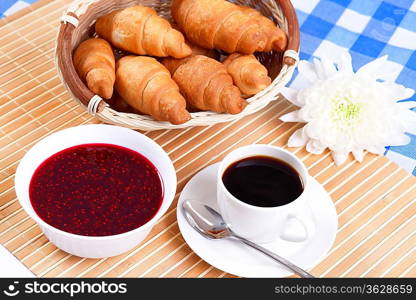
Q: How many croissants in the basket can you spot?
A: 7